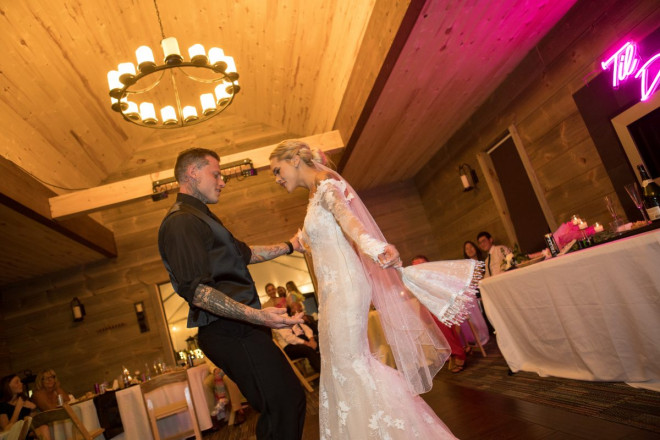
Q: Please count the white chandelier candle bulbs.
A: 15